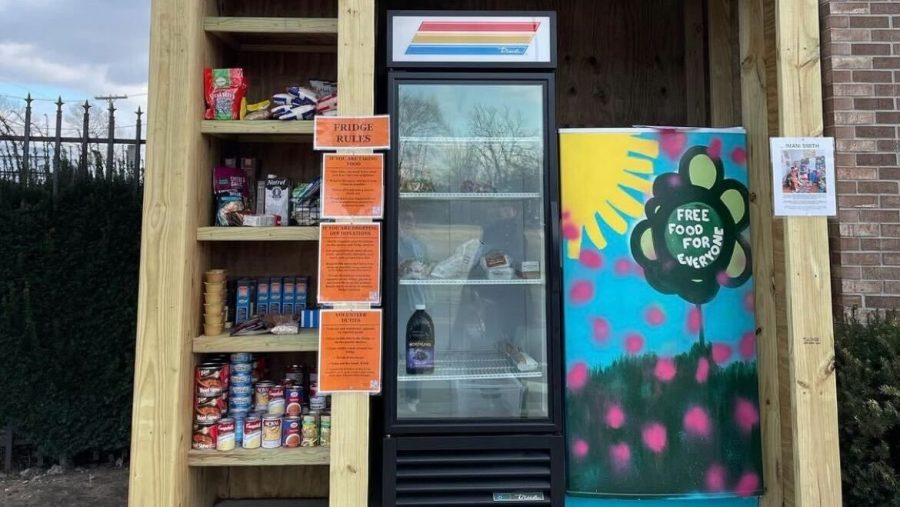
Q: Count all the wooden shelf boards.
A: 5